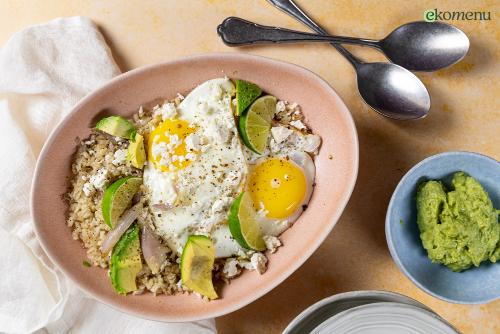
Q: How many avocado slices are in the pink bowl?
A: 4